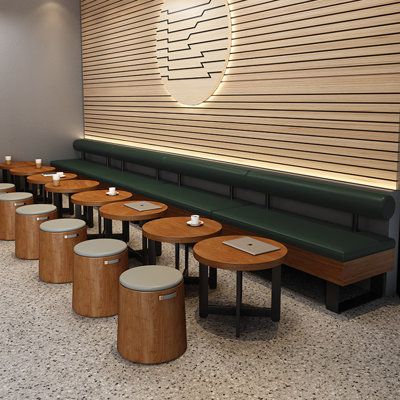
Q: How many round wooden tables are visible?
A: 8